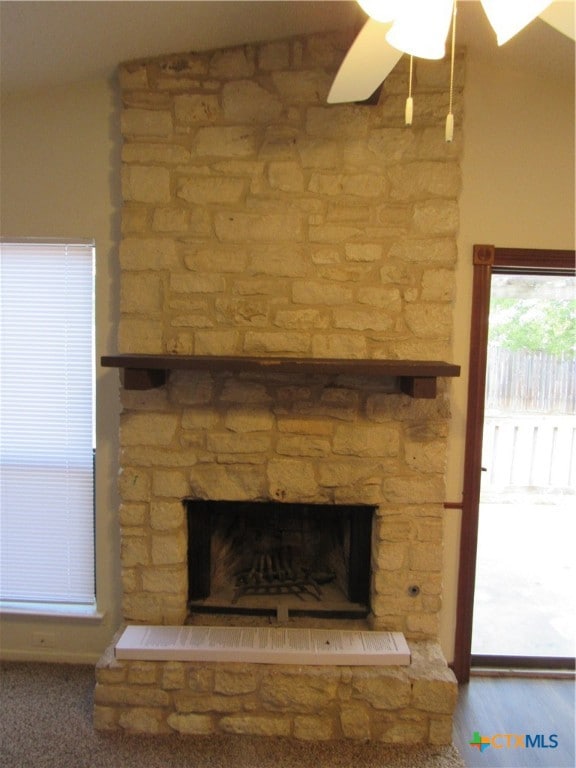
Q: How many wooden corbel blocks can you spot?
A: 2